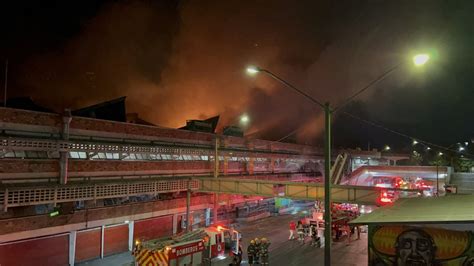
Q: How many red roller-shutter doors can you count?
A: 4